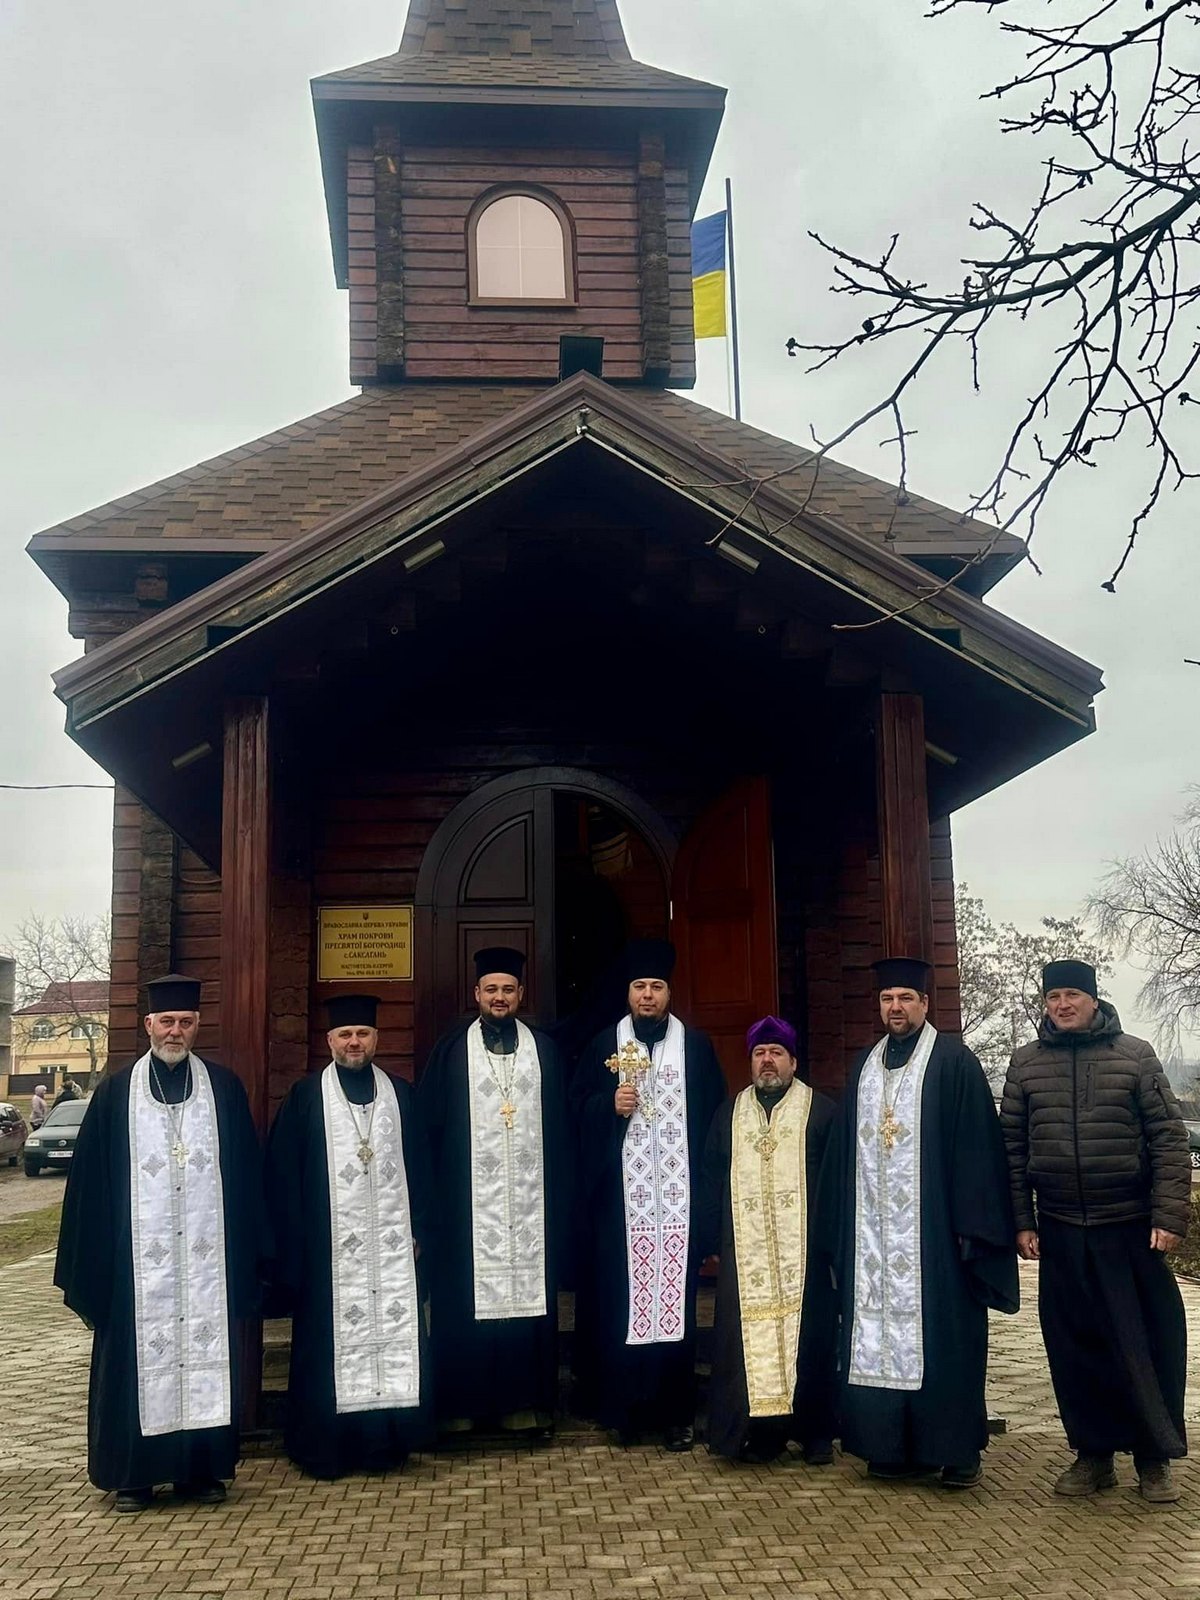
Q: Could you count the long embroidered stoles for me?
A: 6